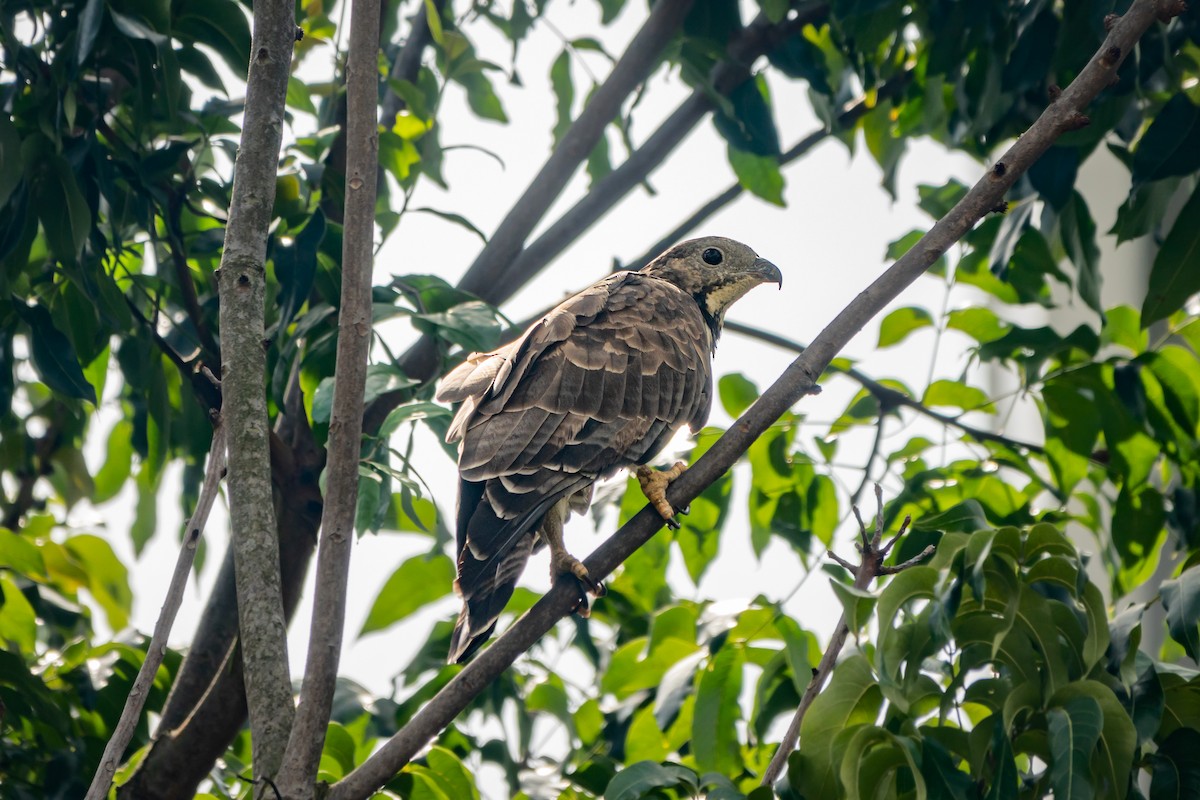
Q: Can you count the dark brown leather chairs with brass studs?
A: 0